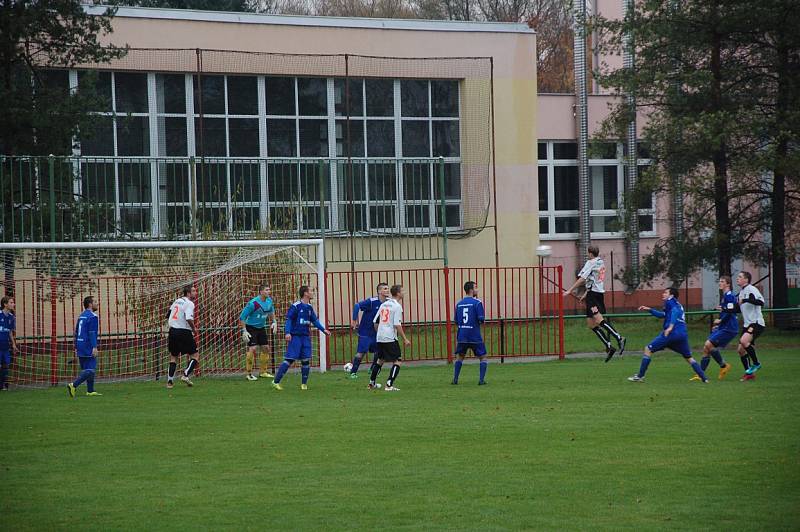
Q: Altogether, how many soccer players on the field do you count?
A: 12